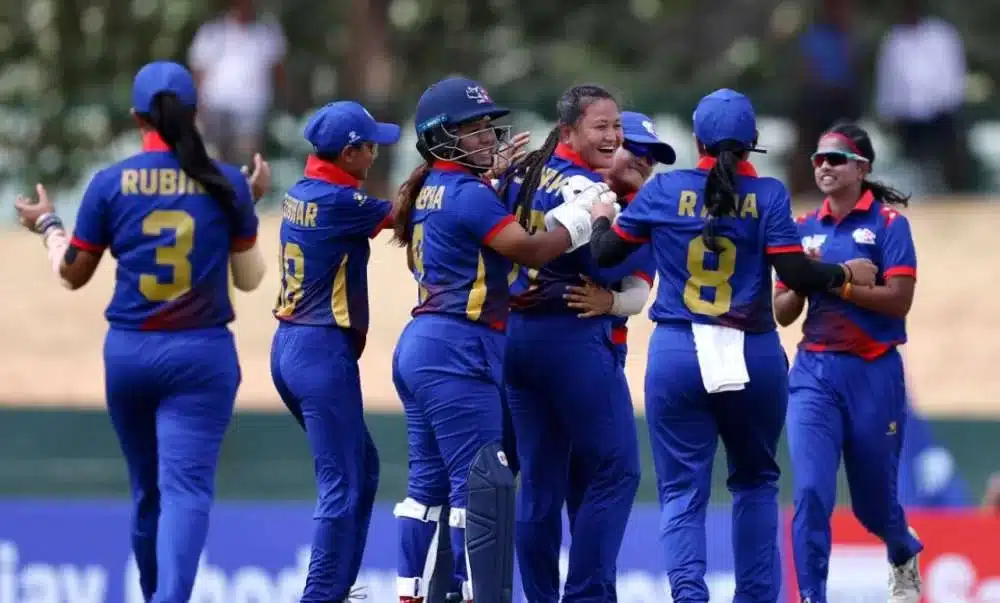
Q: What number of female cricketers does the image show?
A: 7